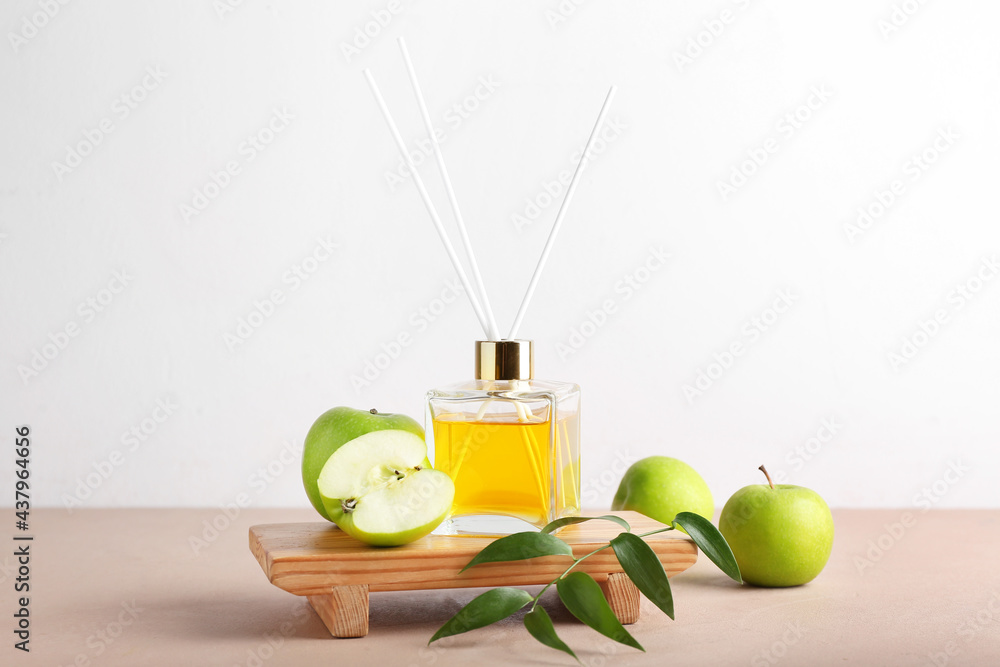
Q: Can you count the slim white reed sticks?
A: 3